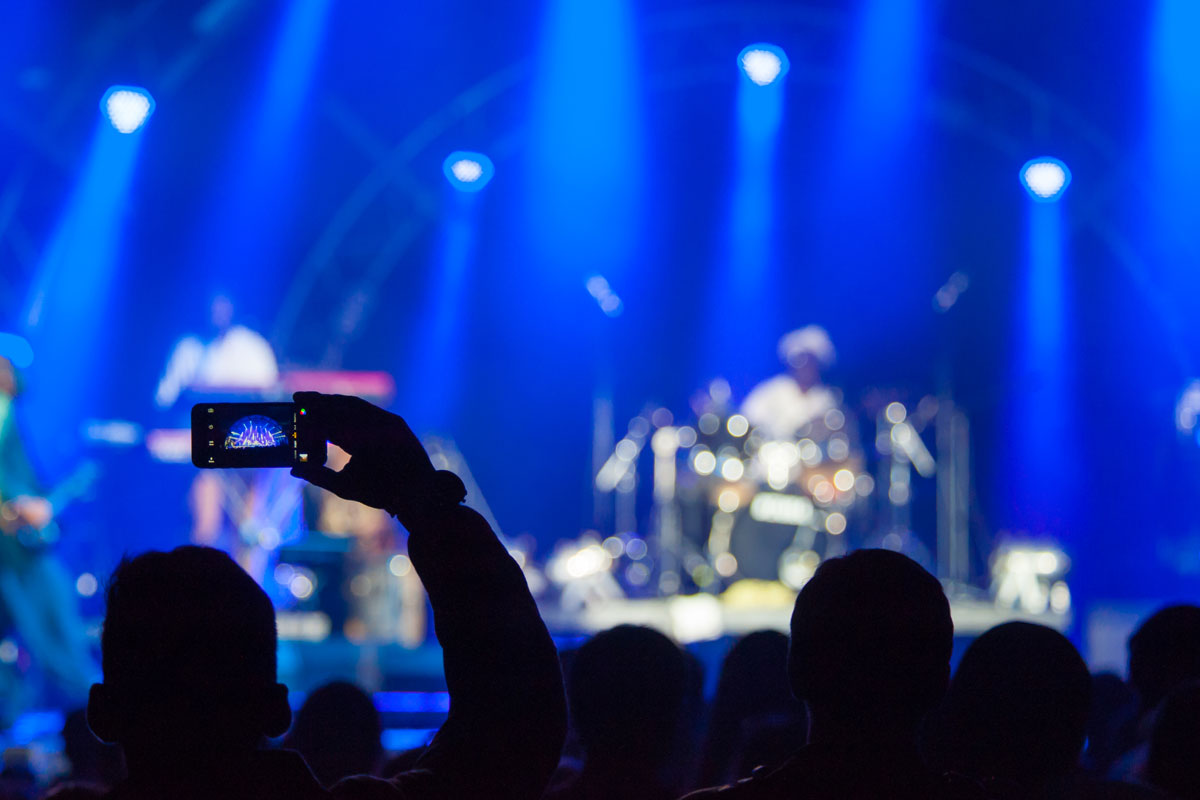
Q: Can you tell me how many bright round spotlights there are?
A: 4